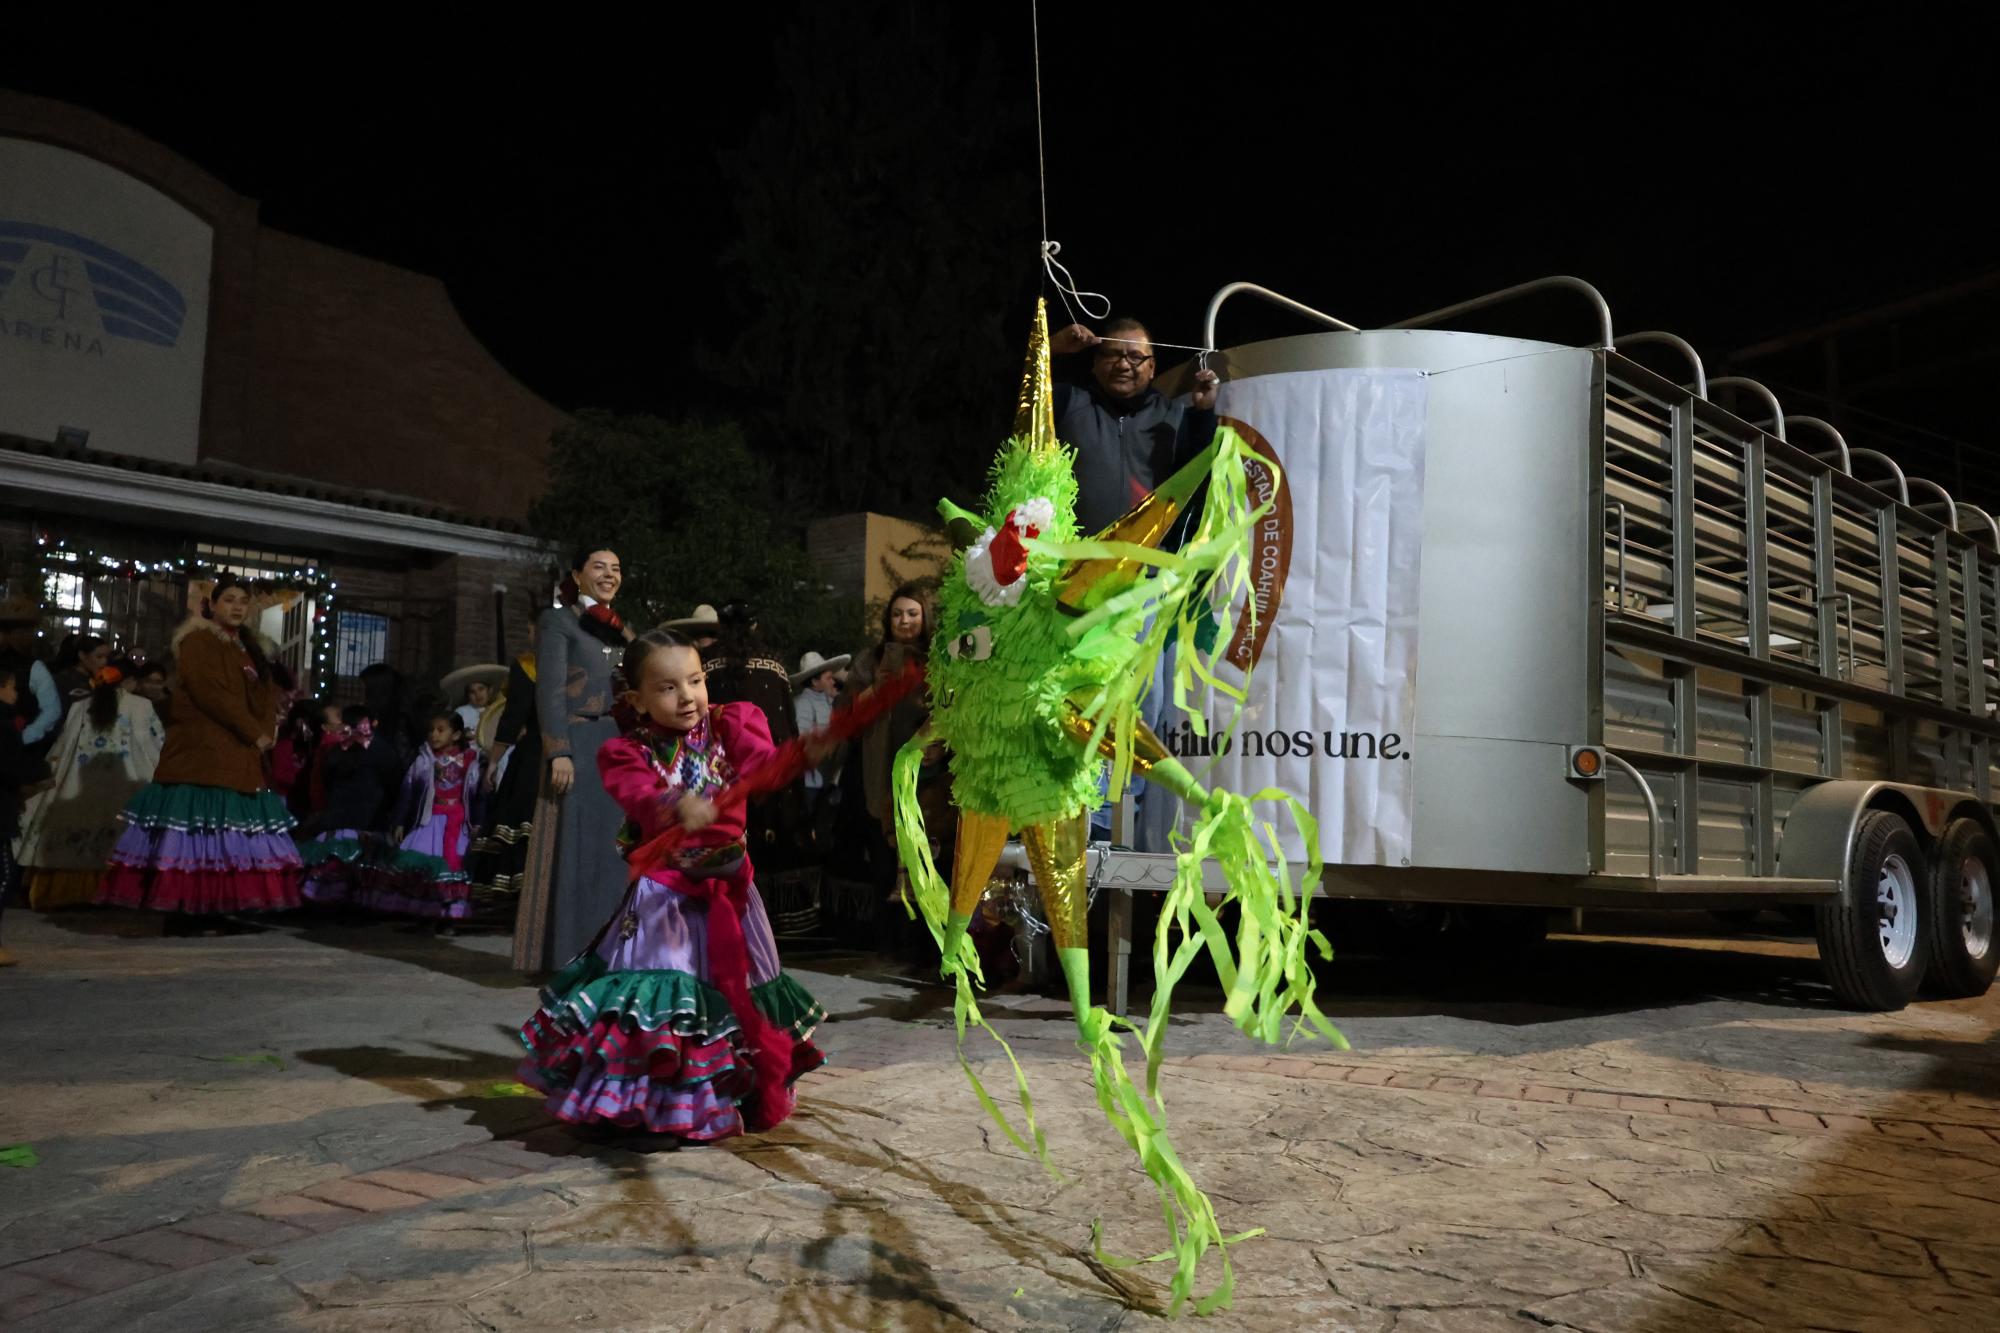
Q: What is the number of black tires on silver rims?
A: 2